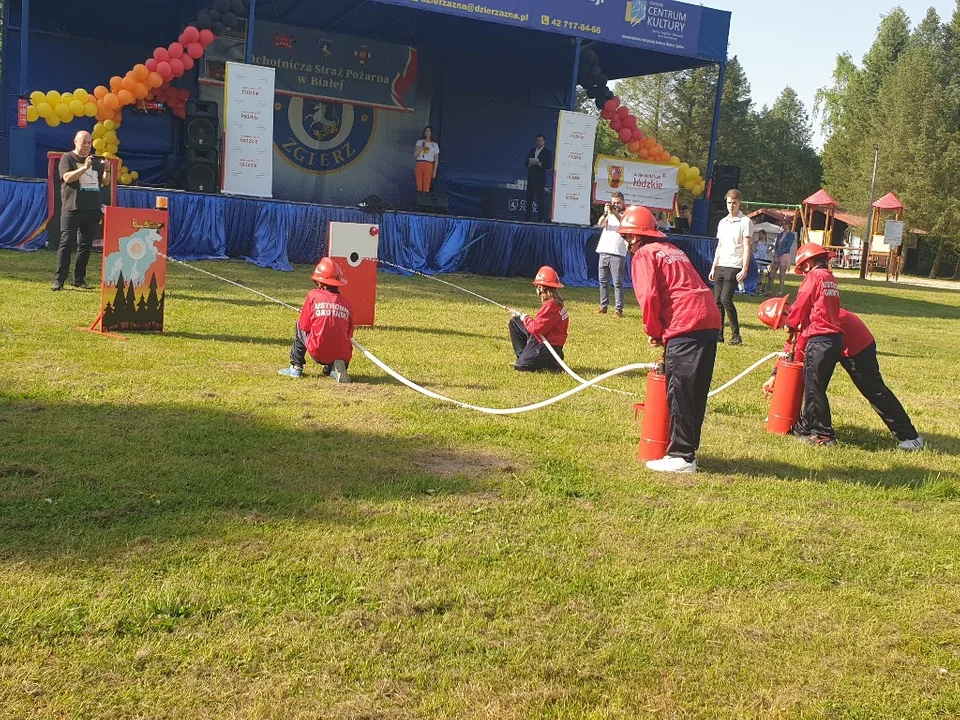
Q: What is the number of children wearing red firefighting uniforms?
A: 5